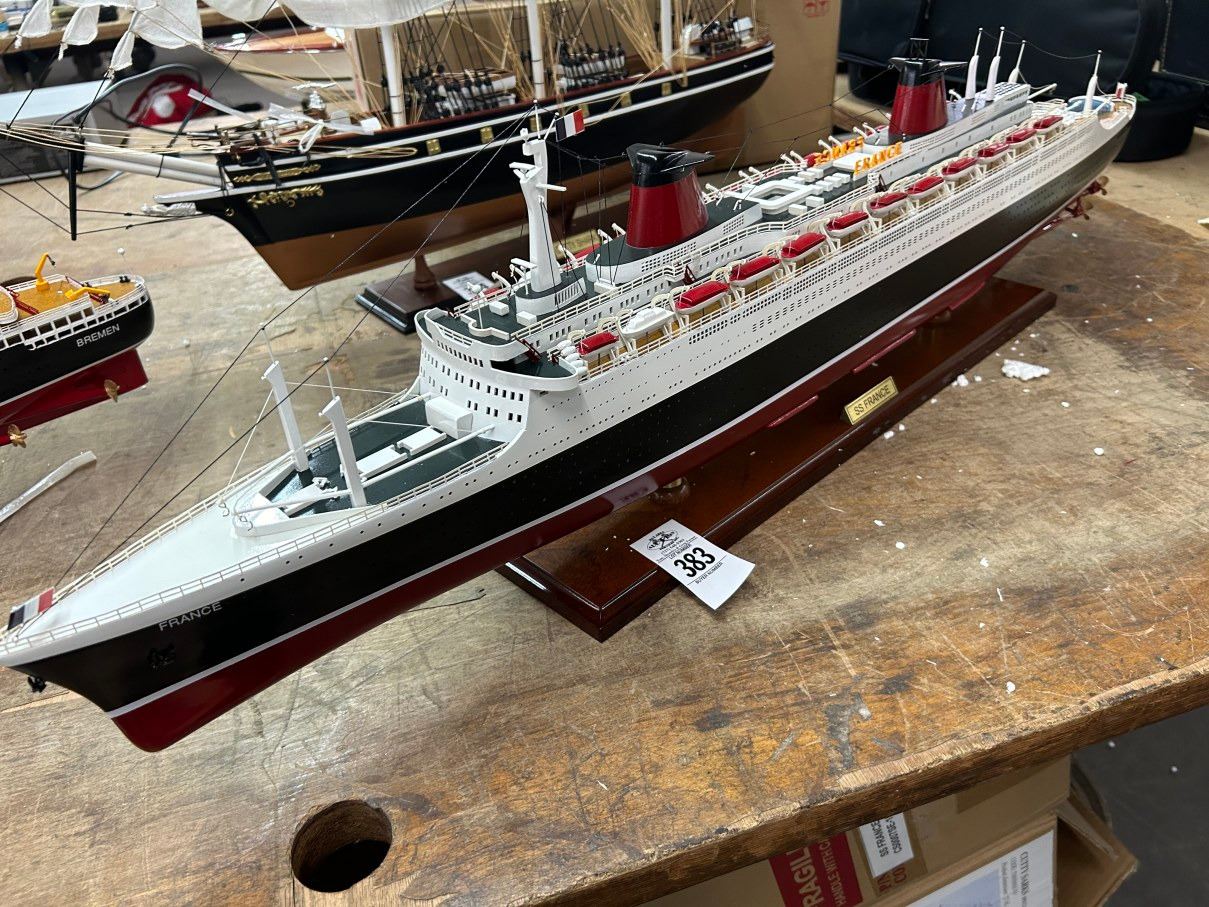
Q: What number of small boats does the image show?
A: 12